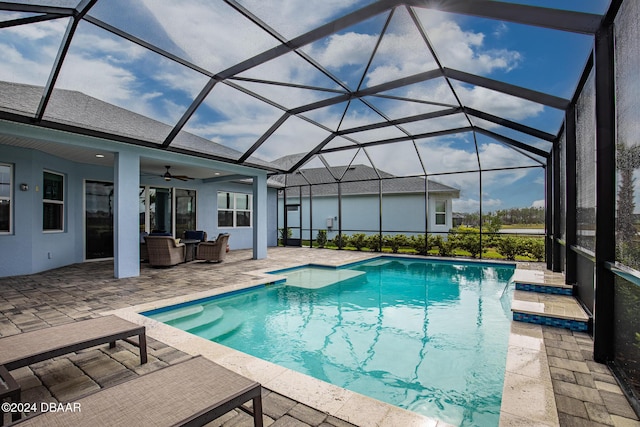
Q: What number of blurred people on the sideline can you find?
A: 0